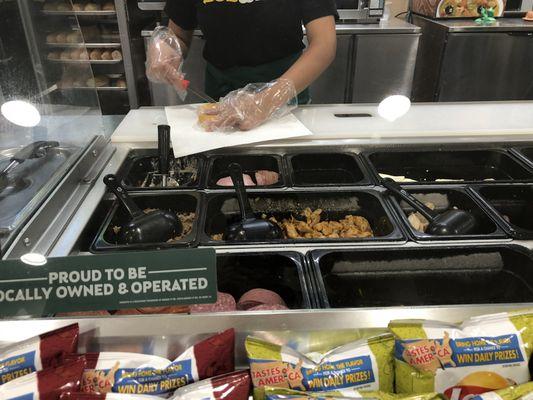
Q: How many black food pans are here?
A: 11